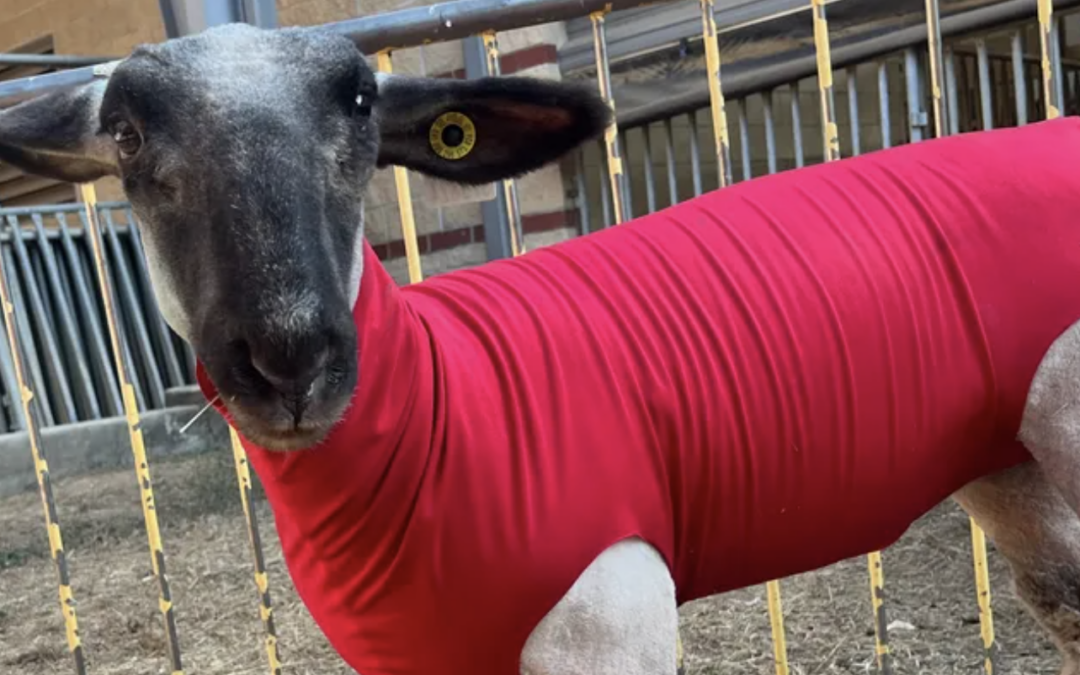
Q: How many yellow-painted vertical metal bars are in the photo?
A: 10